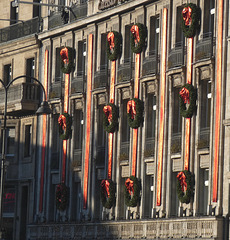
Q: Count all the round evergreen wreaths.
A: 12